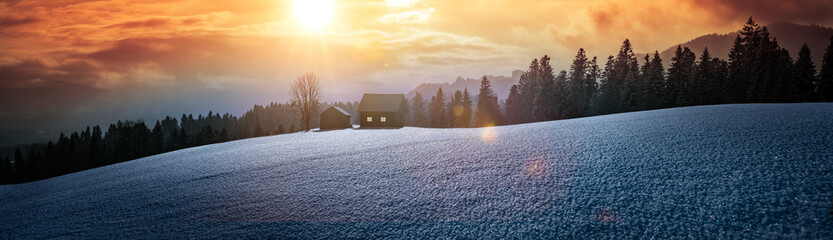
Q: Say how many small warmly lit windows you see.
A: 2